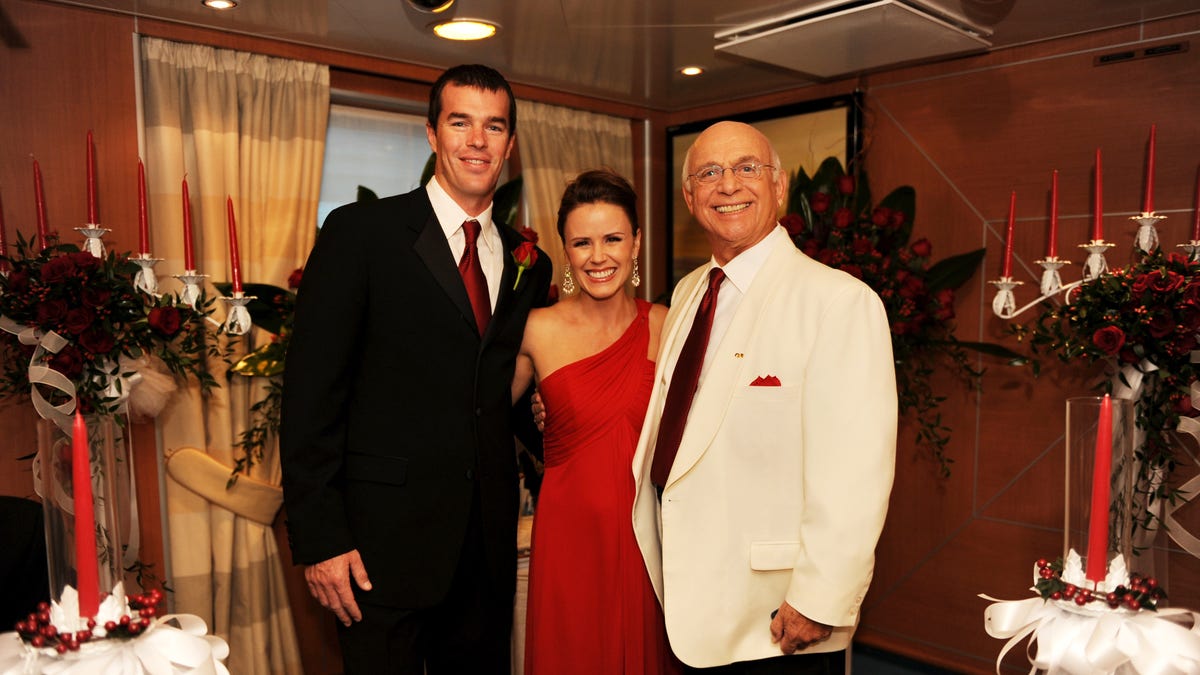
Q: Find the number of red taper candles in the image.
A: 13